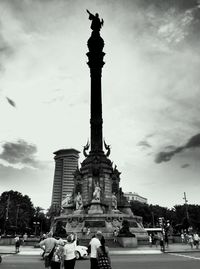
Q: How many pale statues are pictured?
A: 4